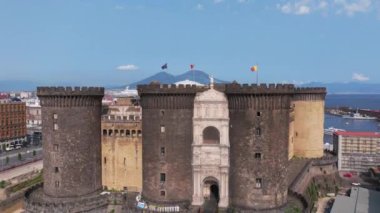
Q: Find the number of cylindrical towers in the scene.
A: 4